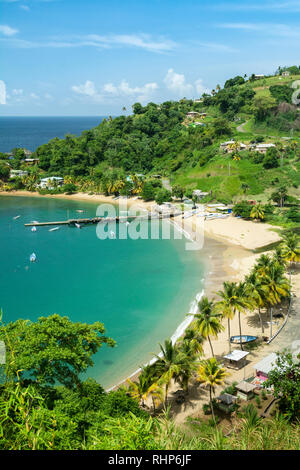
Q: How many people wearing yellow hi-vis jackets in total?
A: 0